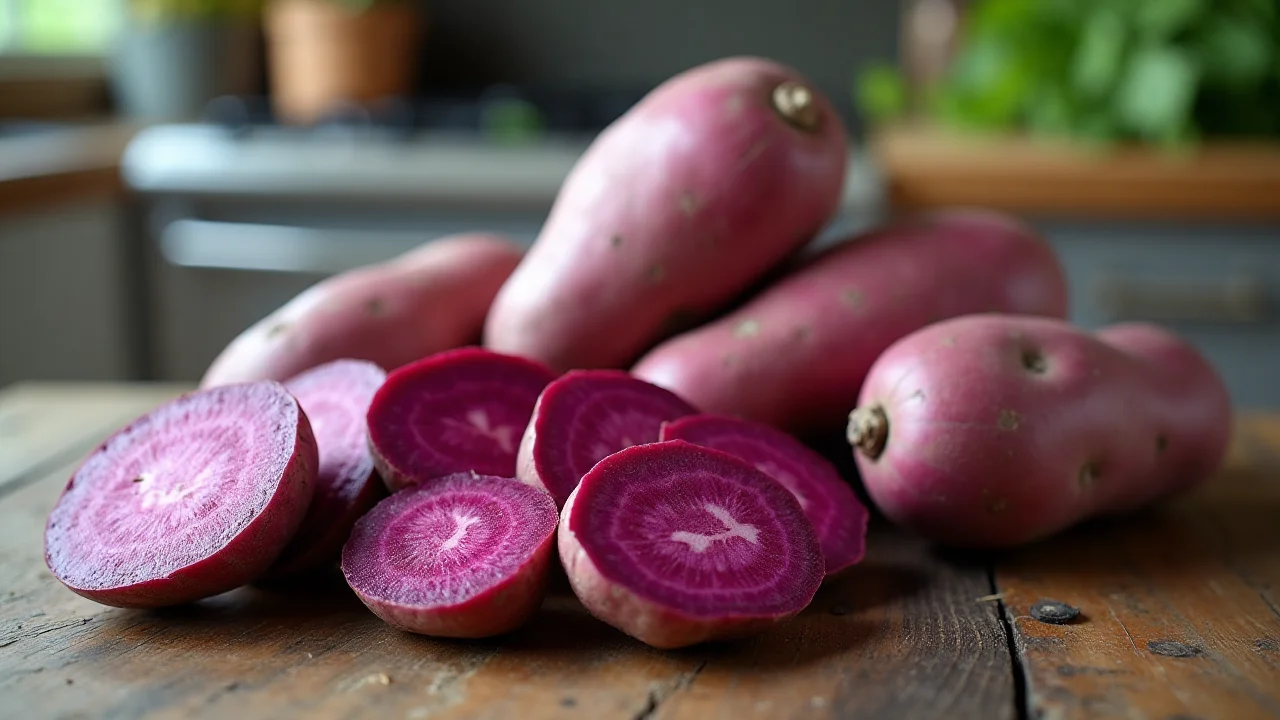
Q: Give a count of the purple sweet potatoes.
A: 4